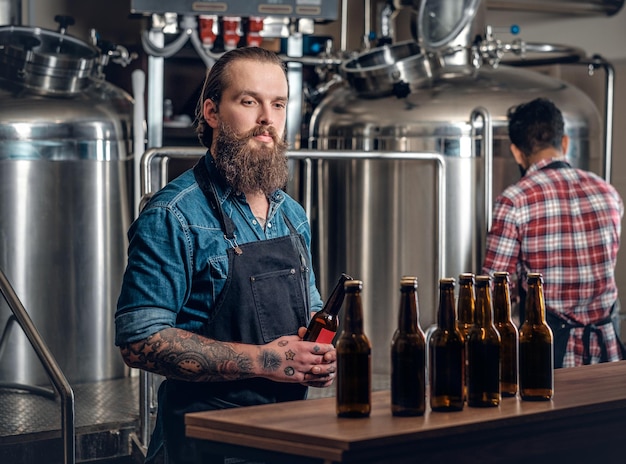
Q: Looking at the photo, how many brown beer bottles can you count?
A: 8